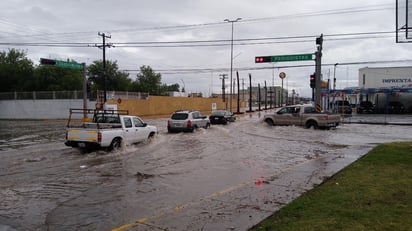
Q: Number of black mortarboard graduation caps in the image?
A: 0